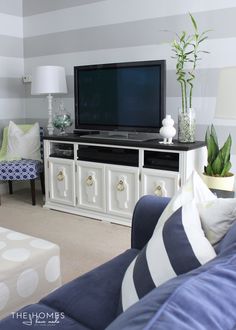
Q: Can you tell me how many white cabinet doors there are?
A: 4